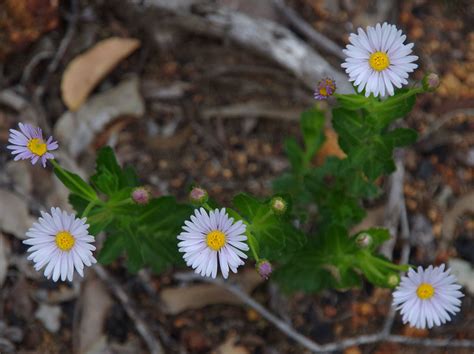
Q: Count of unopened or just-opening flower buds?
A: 8